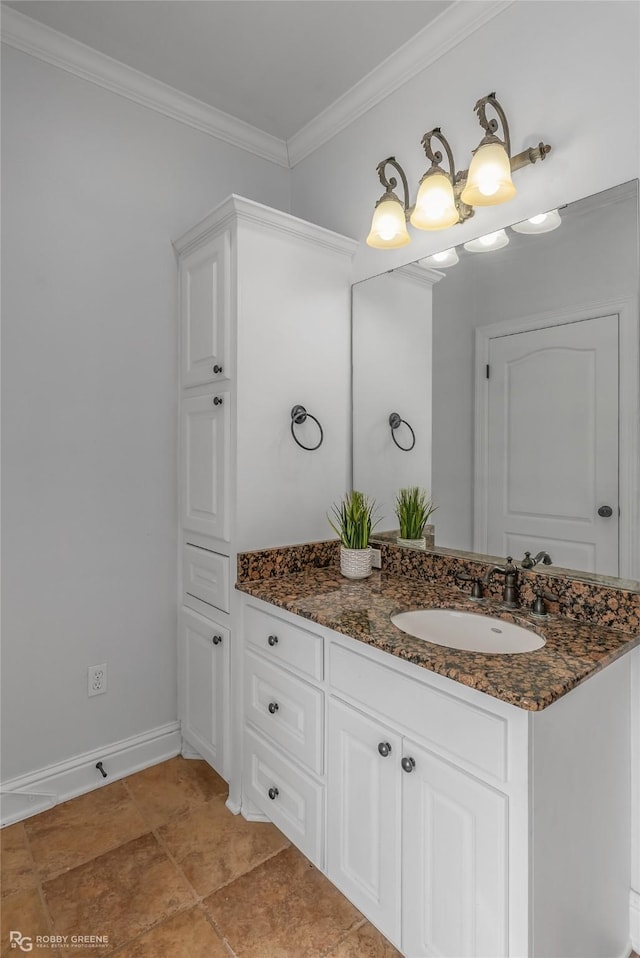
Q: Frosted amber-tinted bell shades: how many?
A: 3